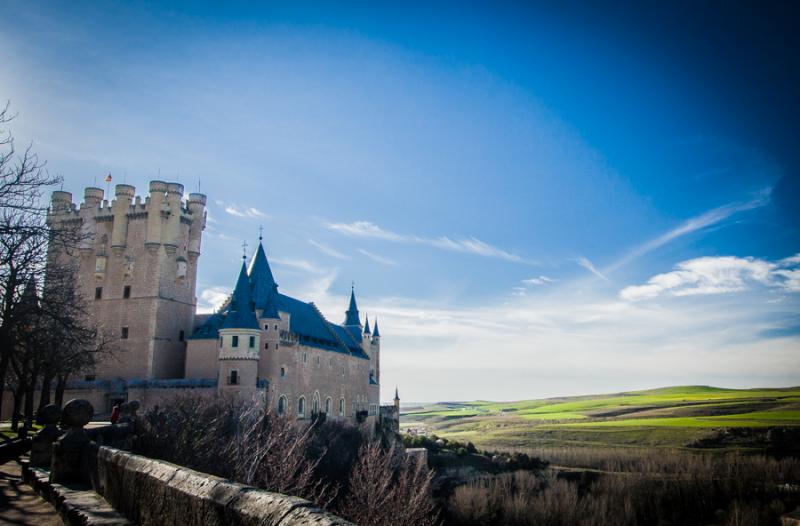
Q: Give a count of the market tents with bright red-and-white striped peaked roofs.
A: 0